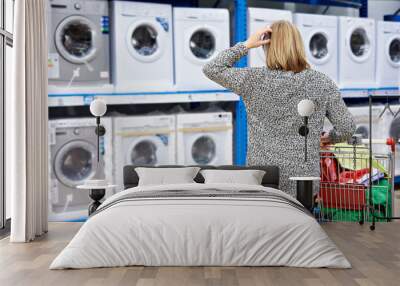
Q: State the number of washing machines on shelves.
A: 12